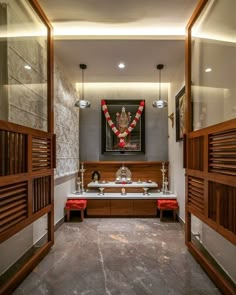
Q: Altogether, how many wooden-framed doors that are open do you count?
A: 2